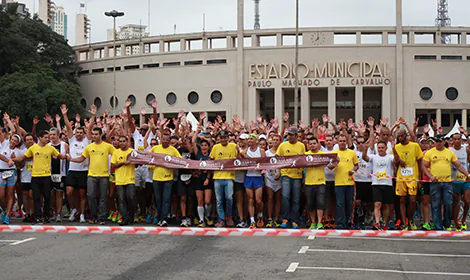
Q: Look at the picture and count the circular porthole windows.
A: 10